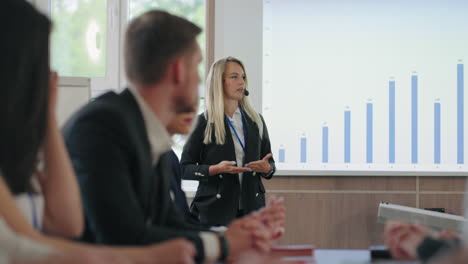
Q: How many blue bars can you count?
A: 9